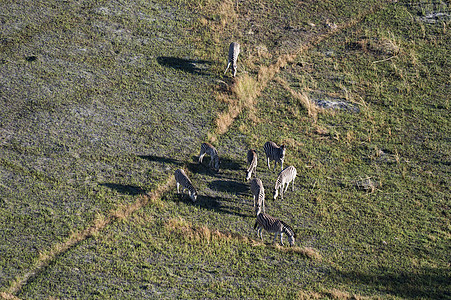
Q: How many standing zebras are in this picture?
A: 8